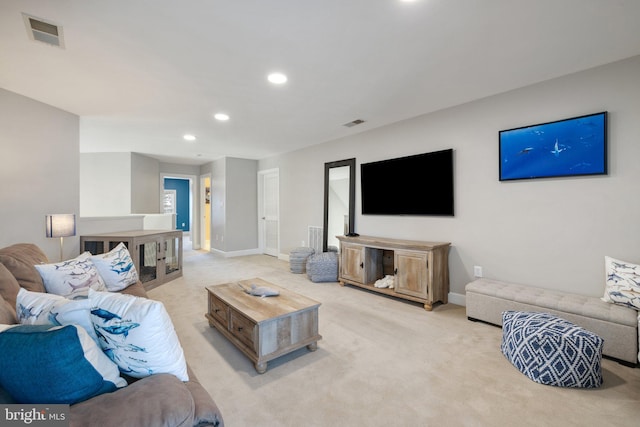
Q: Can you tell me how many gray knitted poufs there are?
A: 2